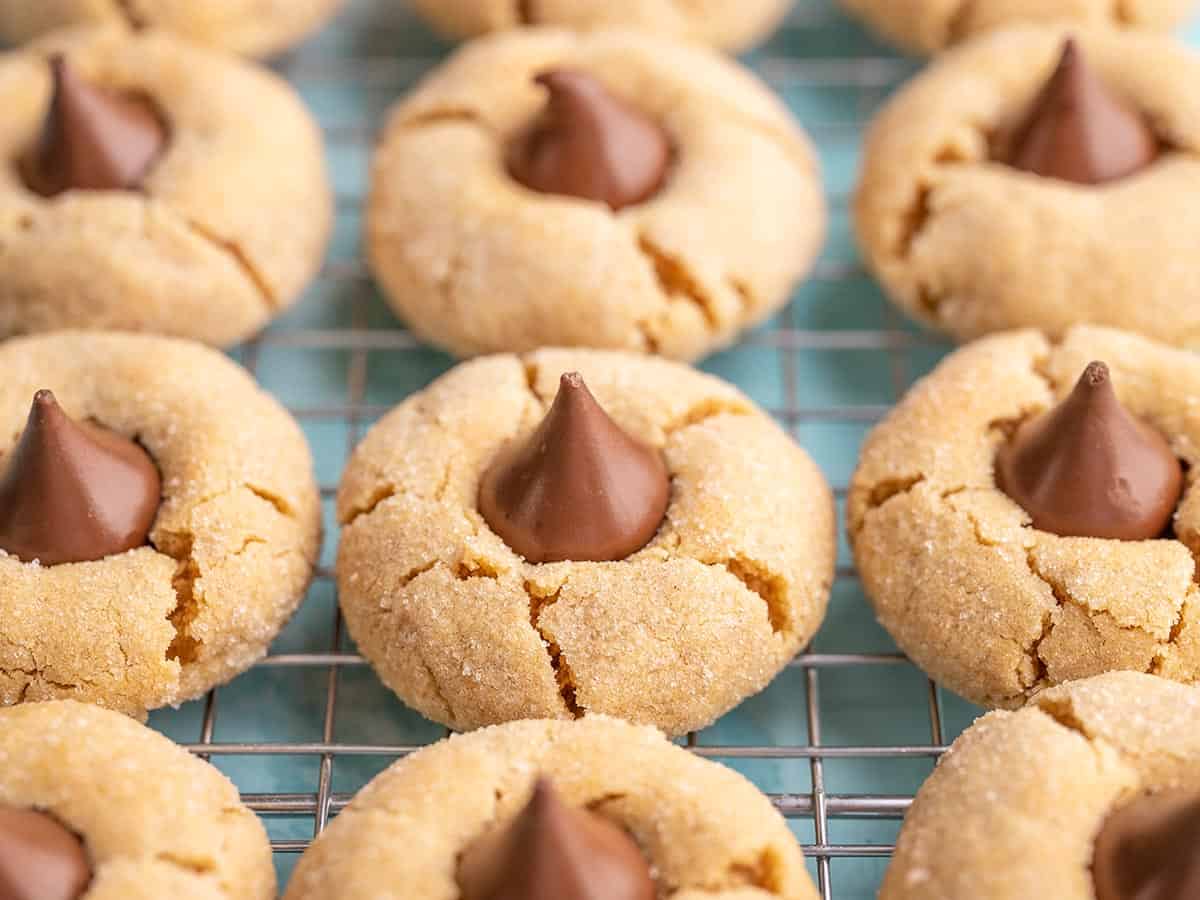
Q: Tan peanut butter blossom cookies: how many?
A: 12